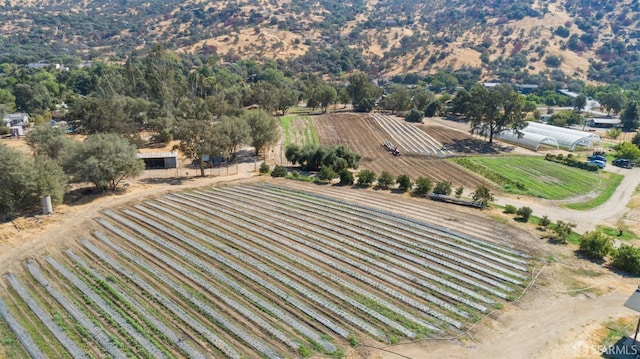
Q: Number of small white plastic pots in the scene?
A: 0